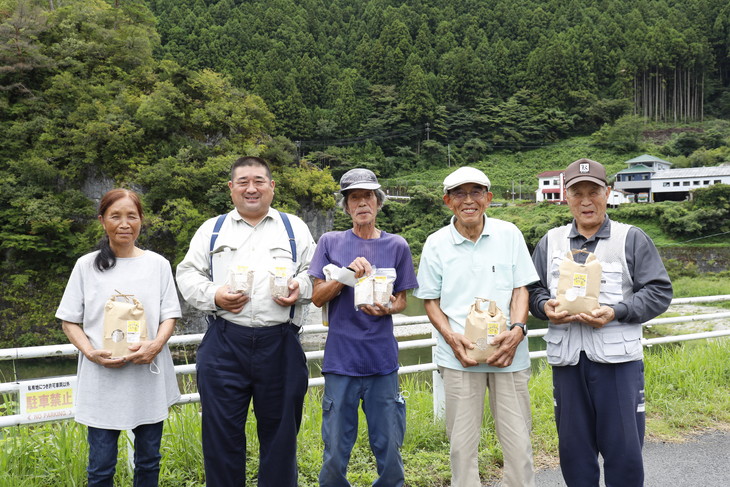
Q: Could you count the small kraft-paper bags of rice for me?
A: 3